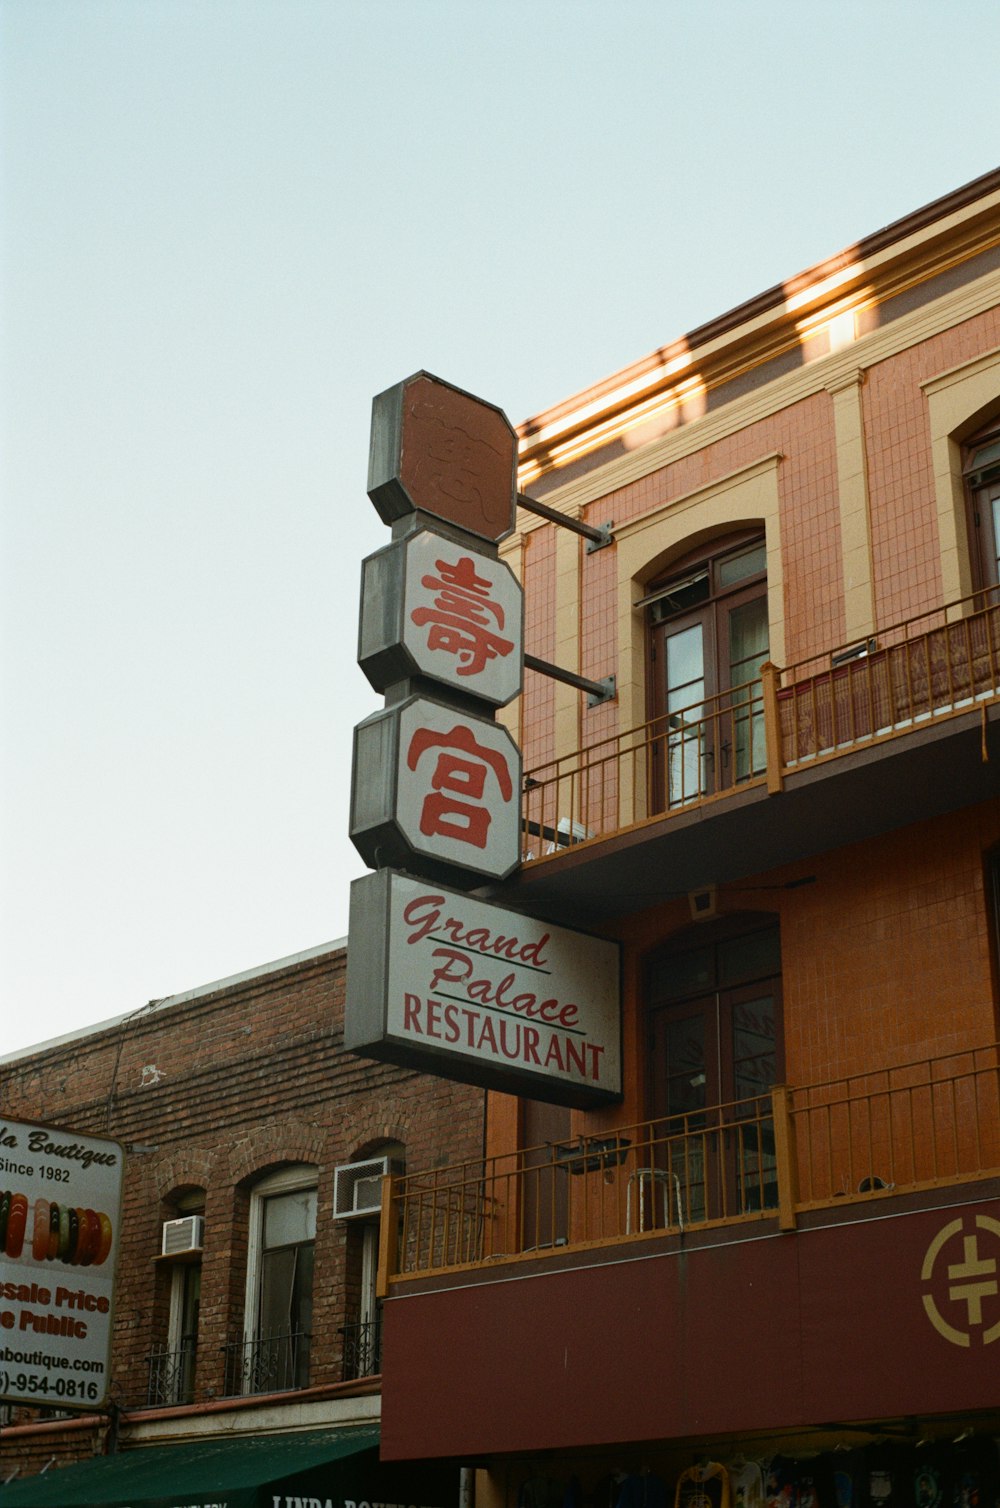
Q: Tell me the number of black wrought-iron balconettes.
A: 3